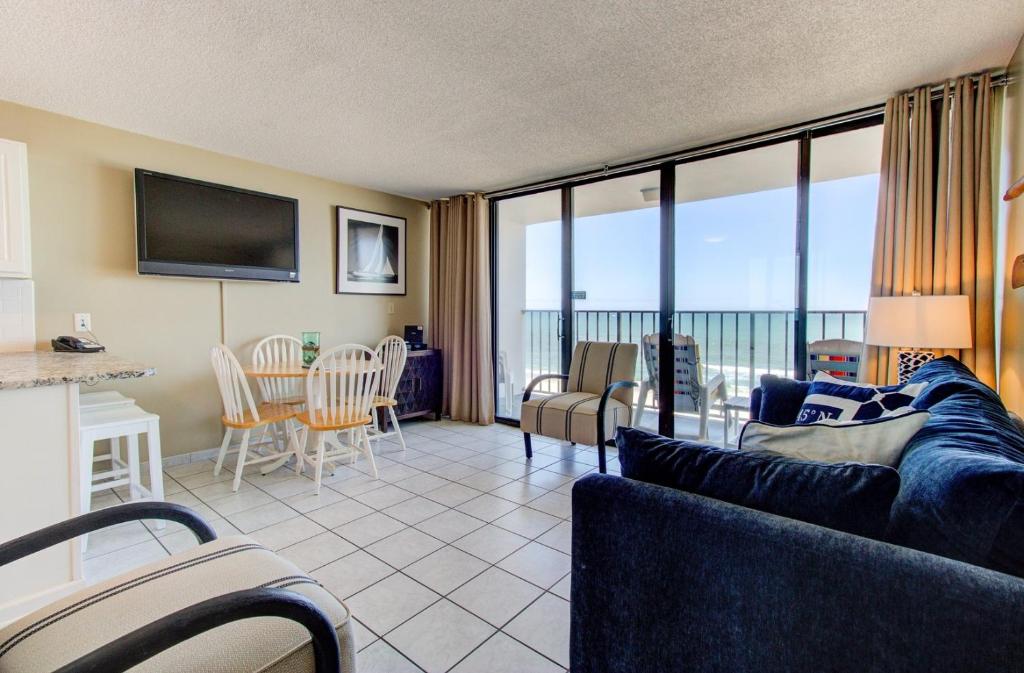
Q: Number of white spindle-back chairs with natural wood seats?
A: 4